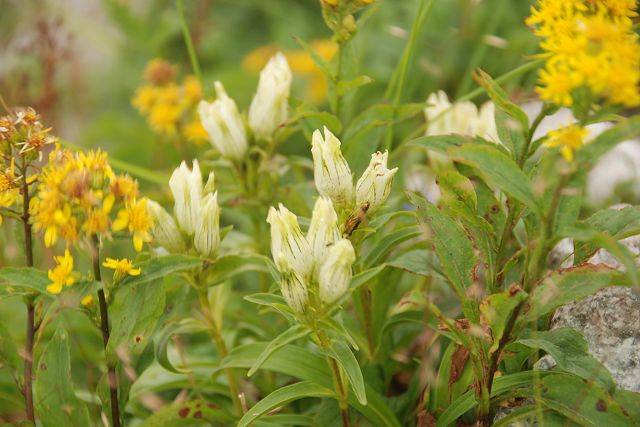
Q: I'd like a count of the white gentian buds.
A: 14